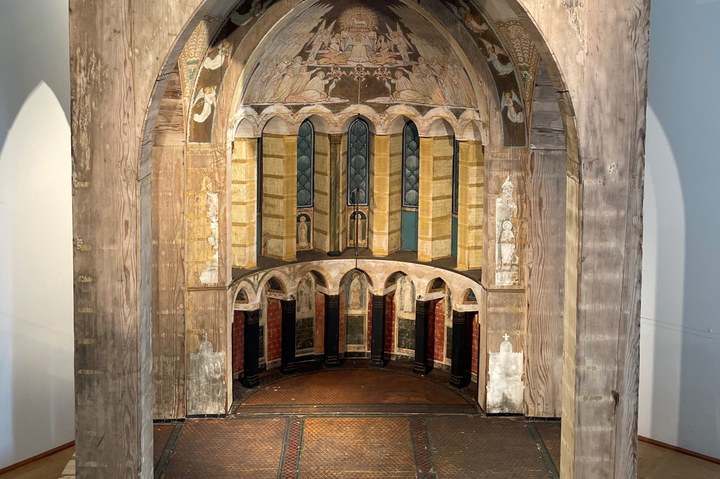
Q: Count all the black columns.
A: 6